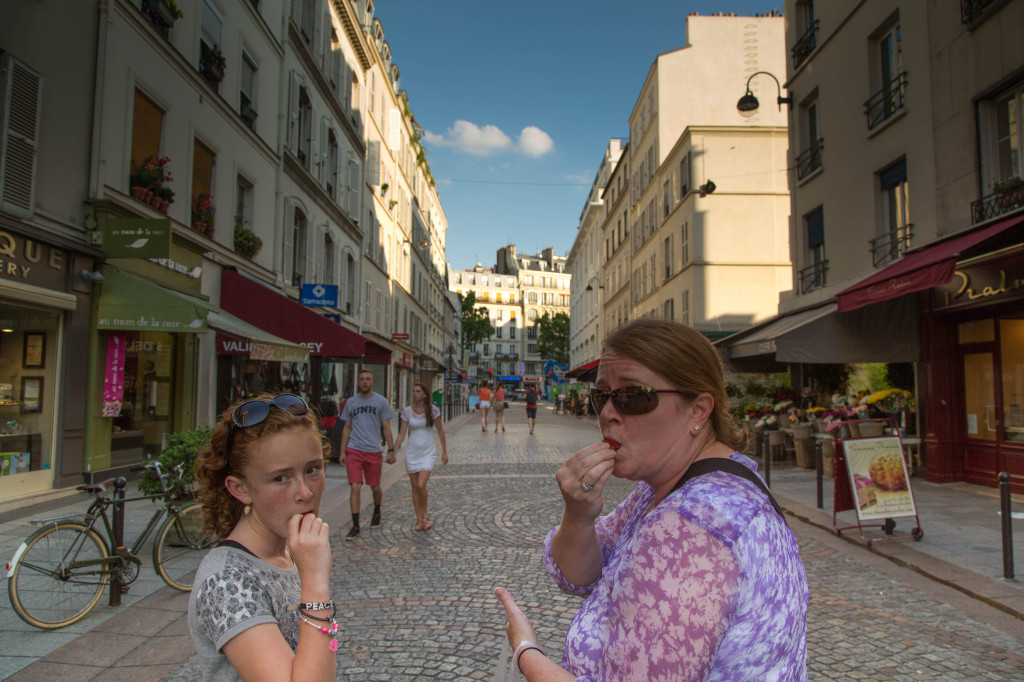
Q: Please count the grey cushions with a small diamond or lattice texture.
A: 0